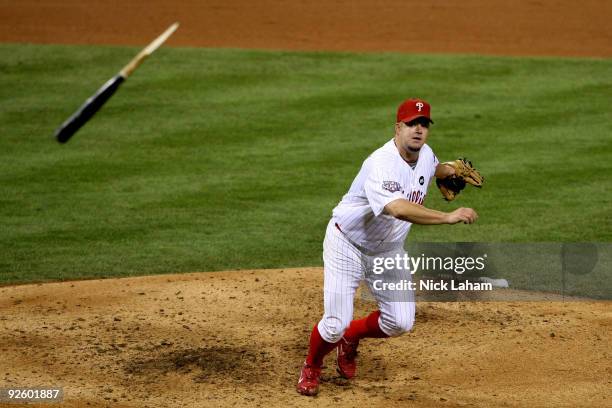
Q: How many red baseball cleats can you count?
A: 2